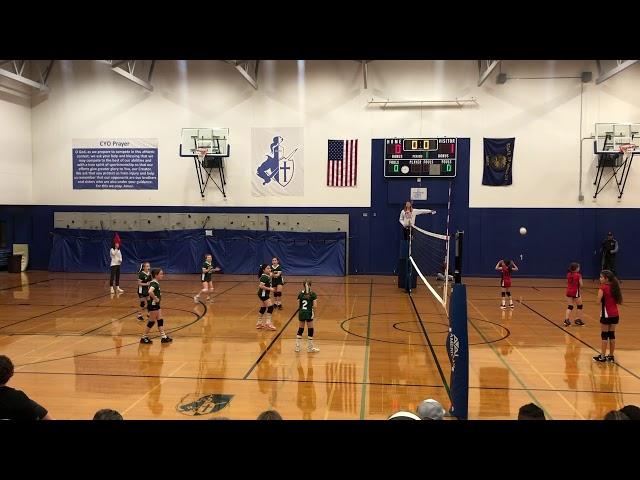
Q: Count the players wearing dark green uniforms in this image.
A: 6